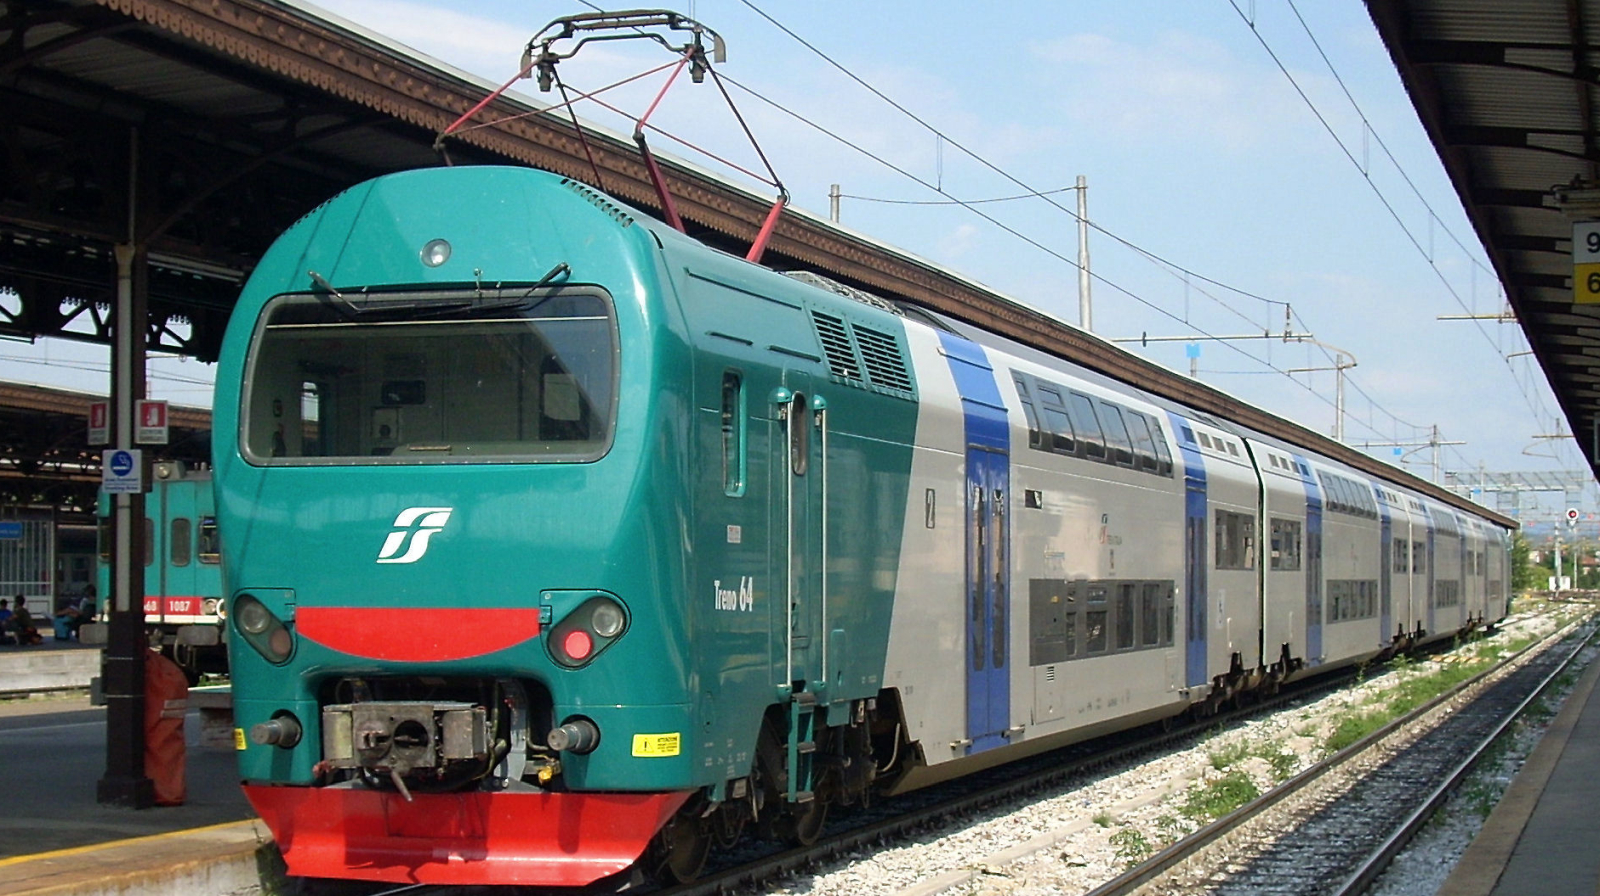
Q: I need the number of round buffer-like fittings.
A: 2